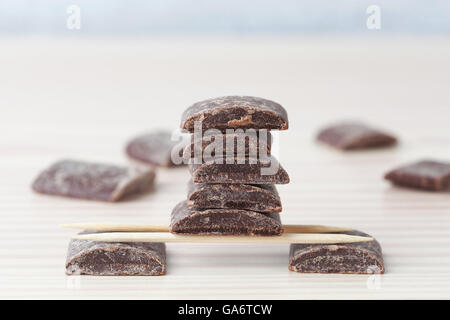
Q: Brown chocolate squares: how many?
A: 11